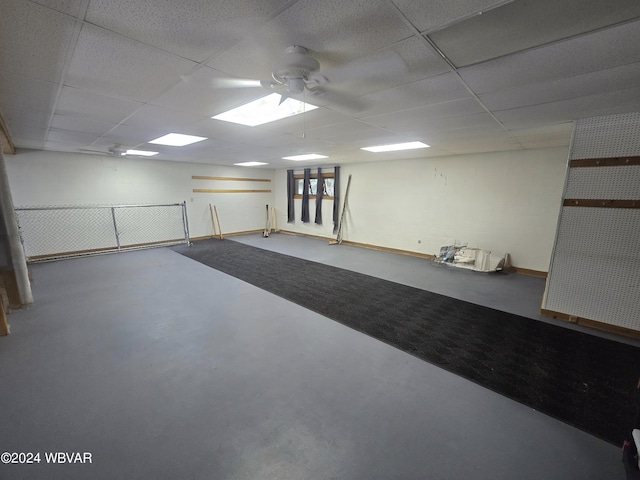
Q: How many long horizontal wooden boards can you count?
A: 4